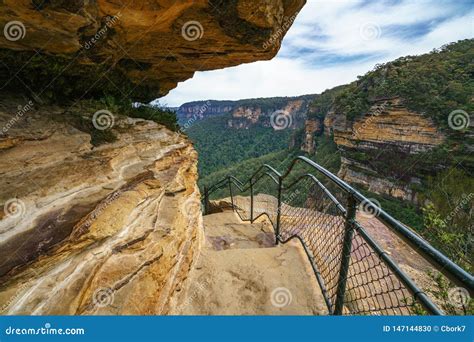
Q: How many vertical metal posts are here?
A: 5